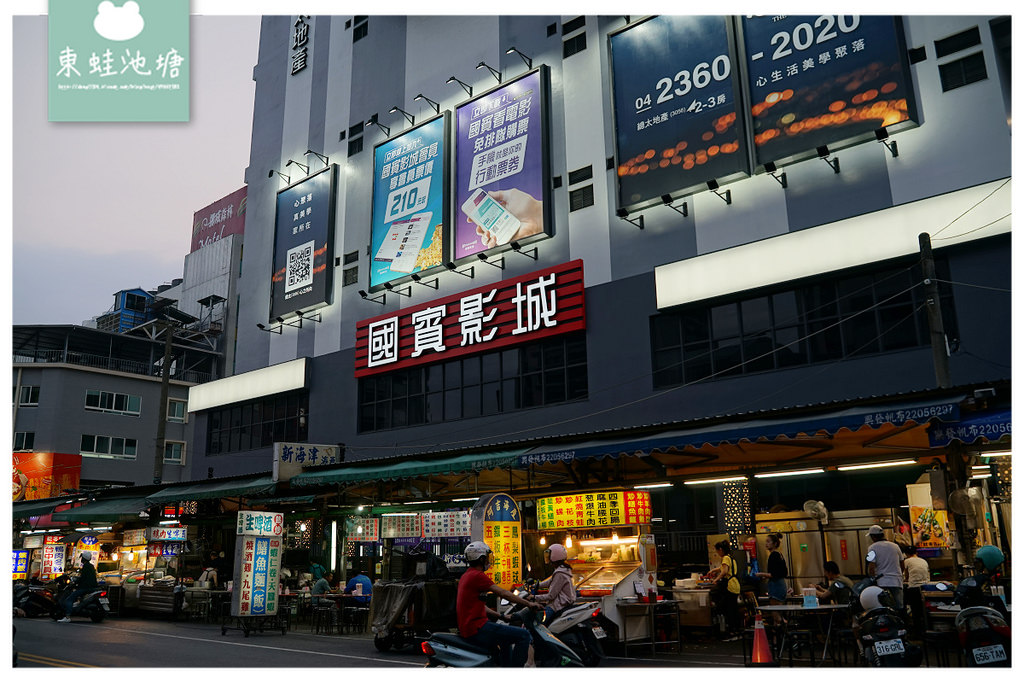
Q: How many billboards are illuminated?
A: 5